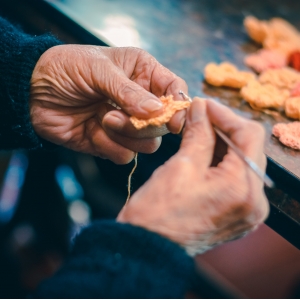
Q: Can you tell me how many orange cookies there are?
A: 0